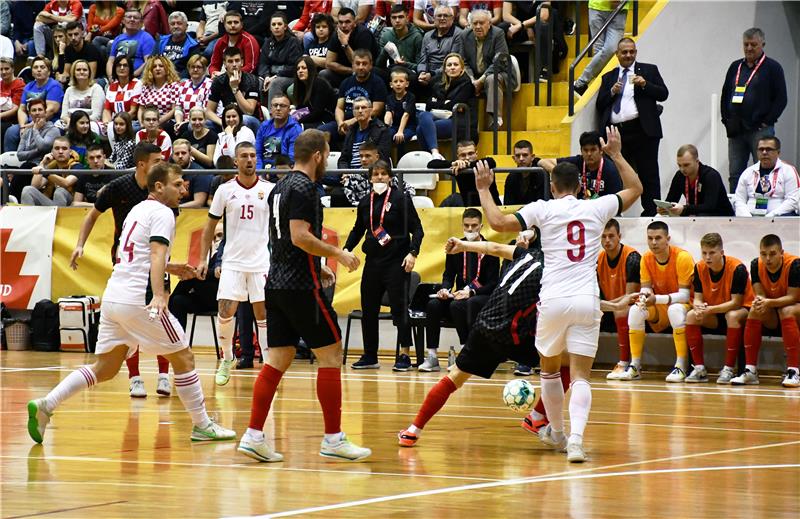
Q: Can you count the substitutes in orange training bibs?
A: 4